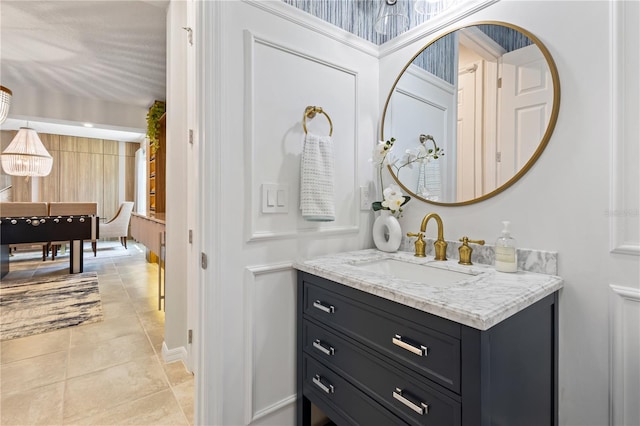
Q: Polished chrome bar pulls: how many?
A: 5